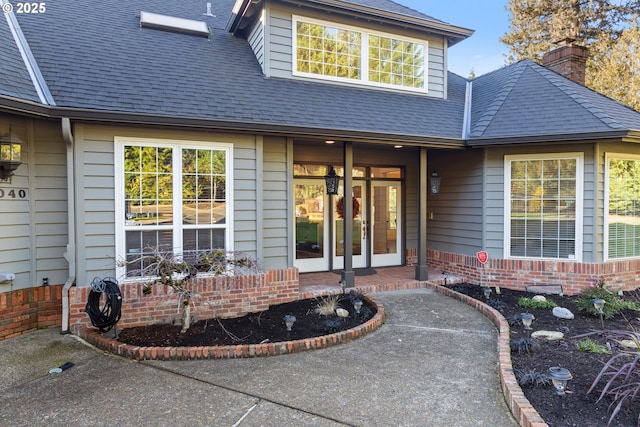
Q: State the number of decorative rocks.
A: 5